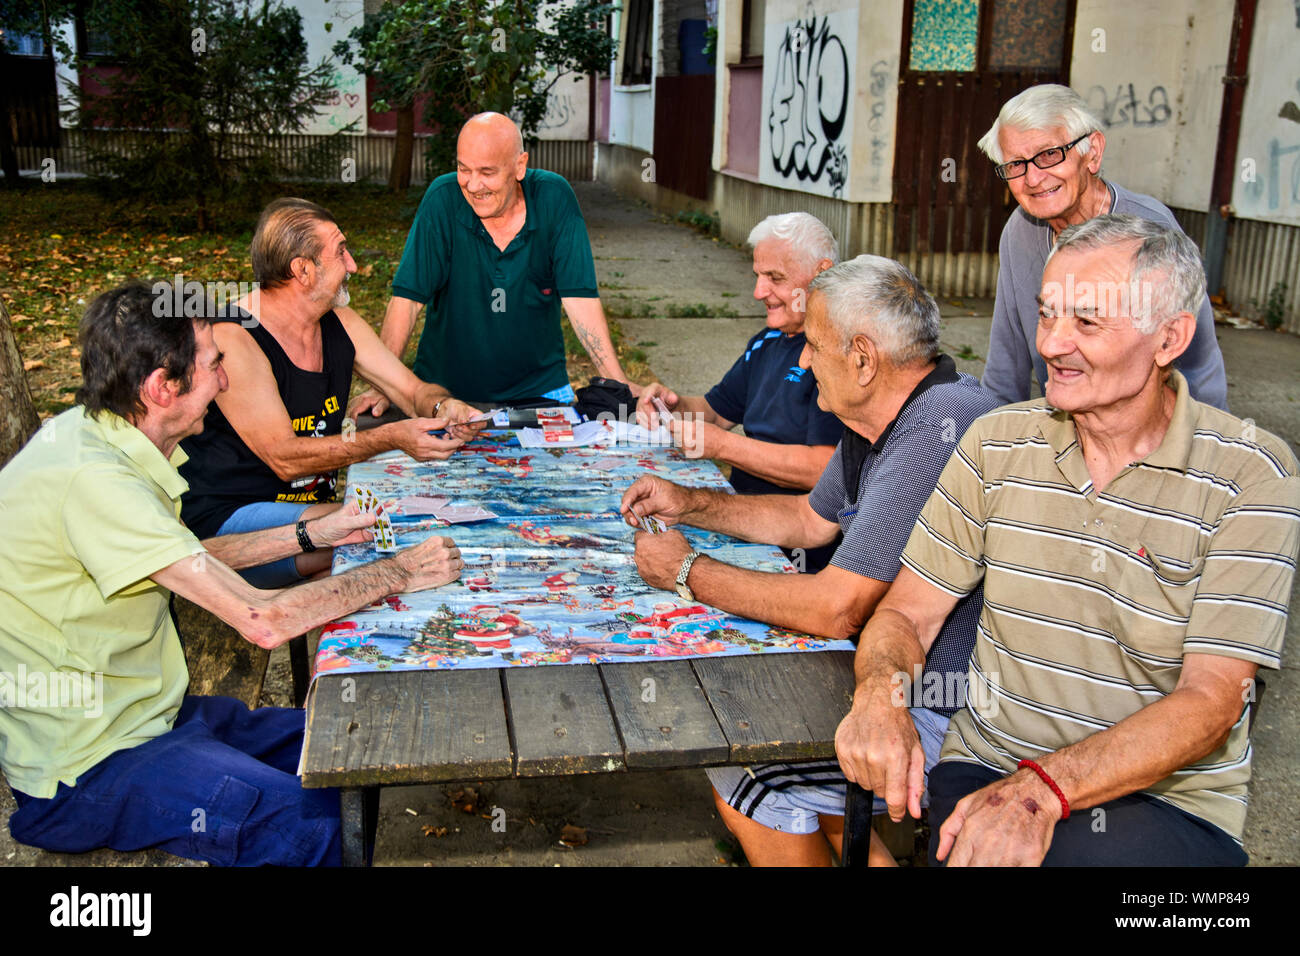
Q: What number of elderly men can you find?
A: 7